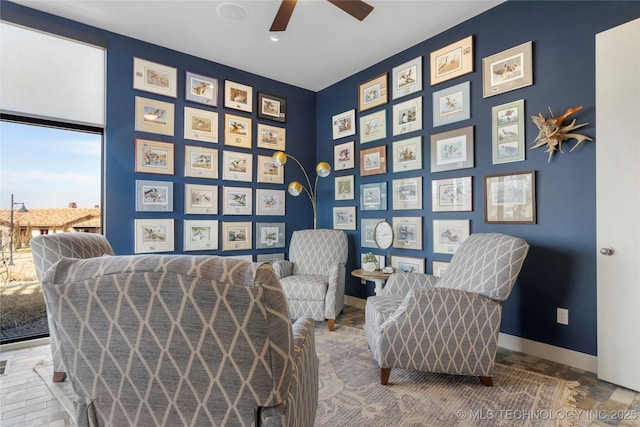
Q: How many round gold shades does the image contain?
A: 3